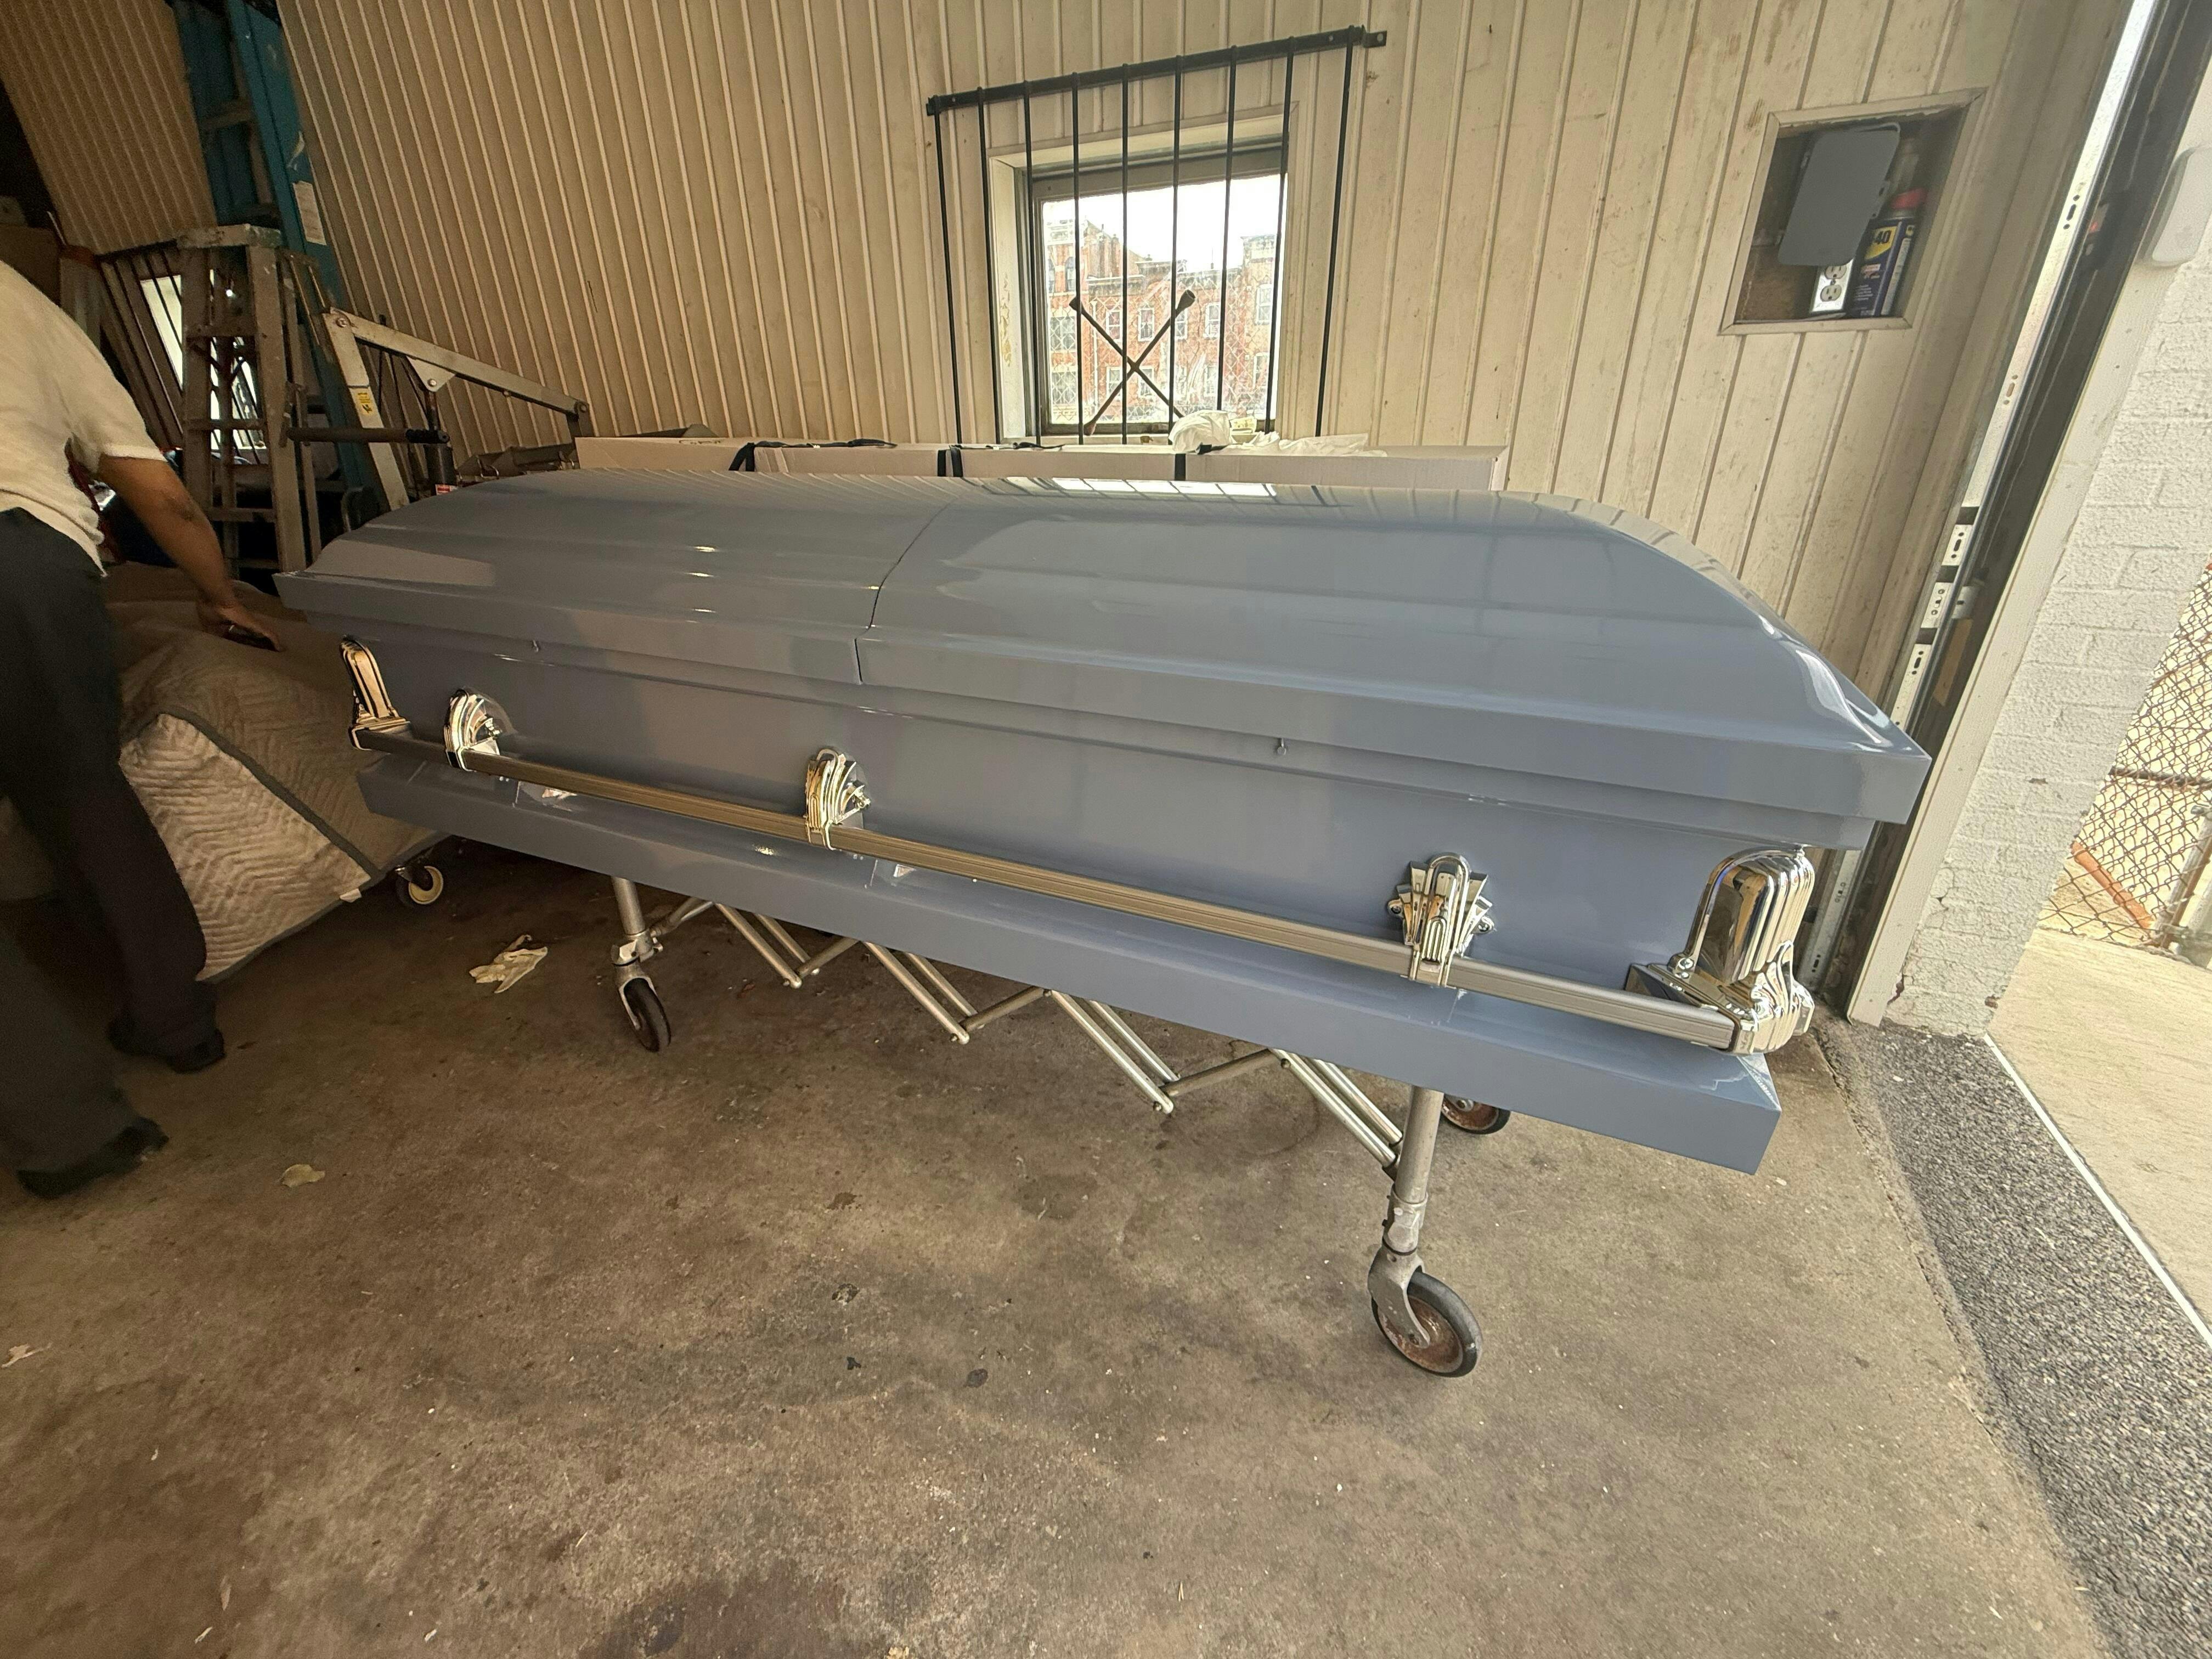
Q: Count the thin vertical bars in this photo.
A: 9